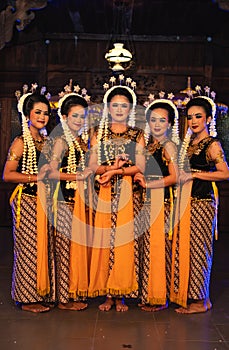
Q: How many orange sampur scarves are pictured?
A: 5